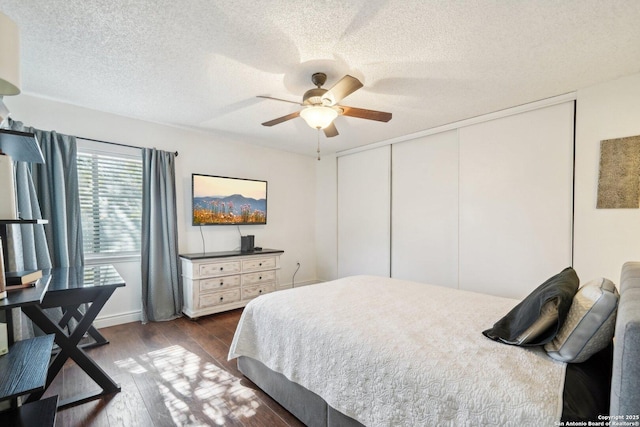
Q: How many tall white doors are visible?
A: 3